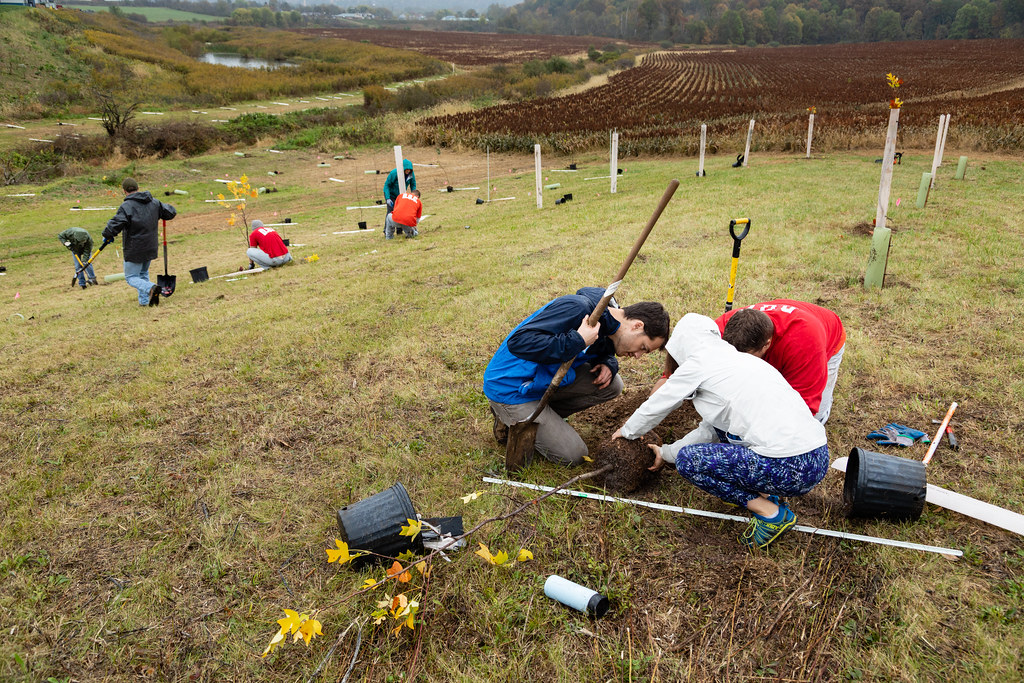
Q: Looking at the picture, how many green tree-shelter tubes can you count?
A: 12